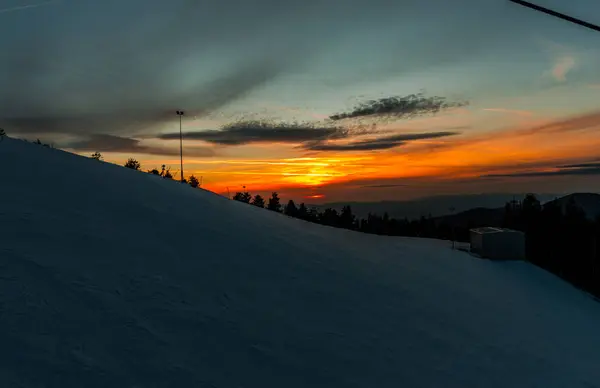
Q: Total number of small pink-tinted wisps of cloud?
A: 1